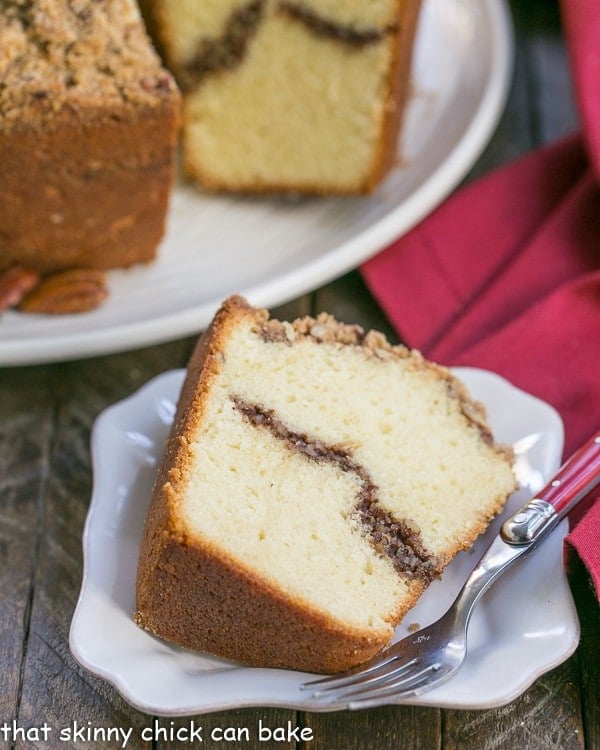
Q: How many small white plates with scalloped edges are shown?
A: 1